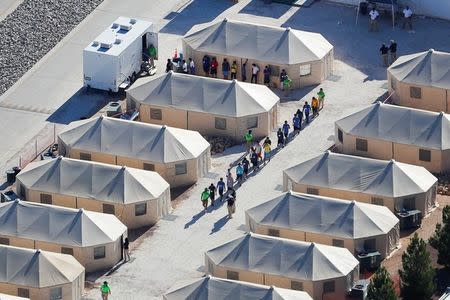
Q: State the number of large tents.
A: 12